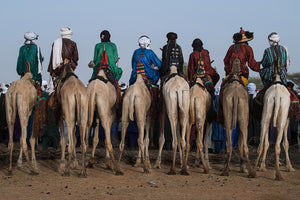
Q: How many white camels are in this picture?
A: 2